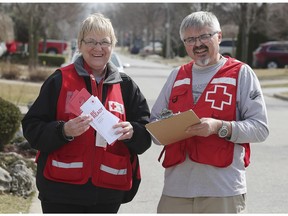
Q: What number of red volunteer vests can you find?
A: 2